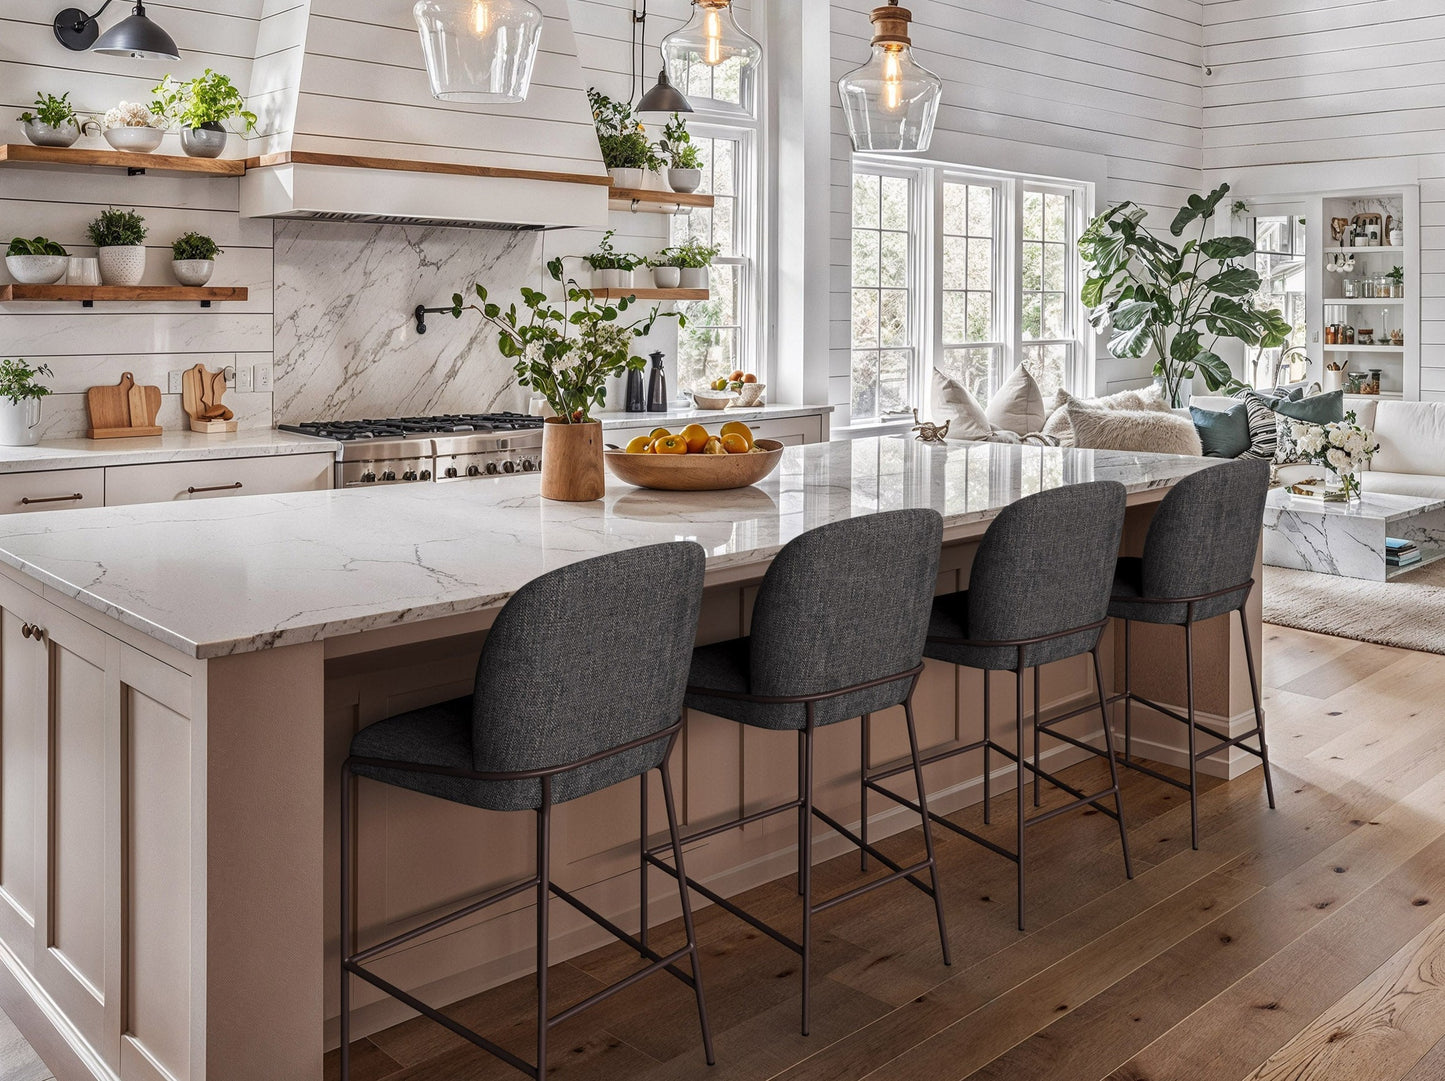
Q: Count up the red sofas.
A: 0